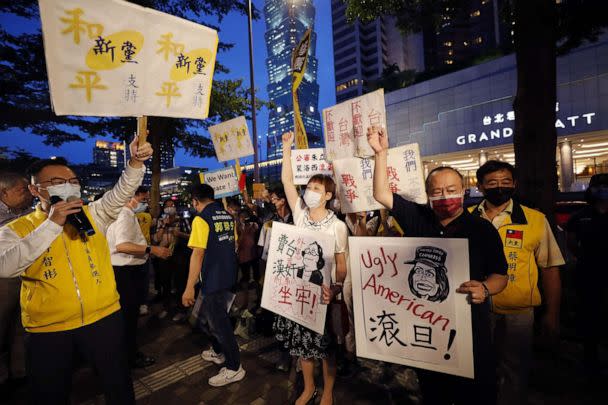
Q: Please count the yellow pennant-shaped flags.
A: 1